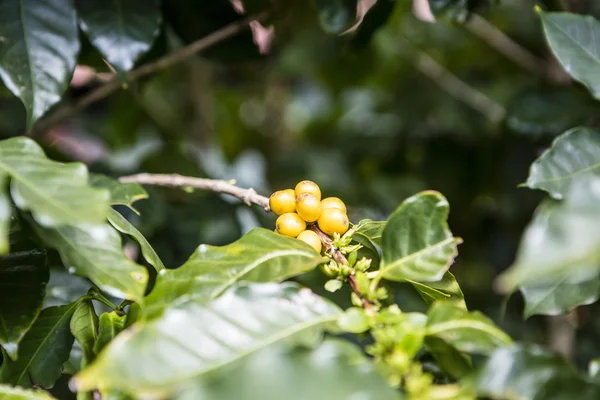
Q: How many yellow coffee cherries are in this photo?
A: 7